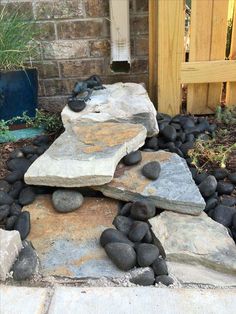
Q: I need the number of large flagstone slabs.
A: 5